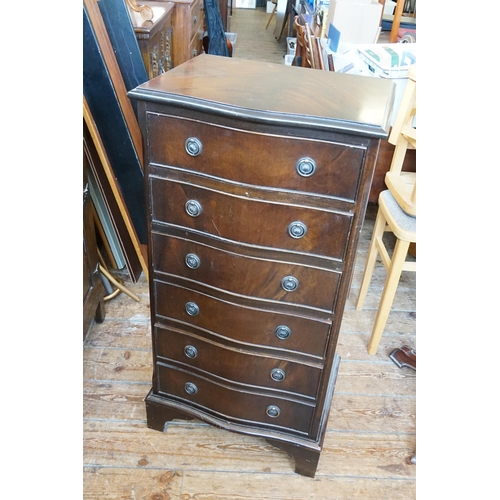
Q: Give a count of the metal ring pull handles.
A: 12